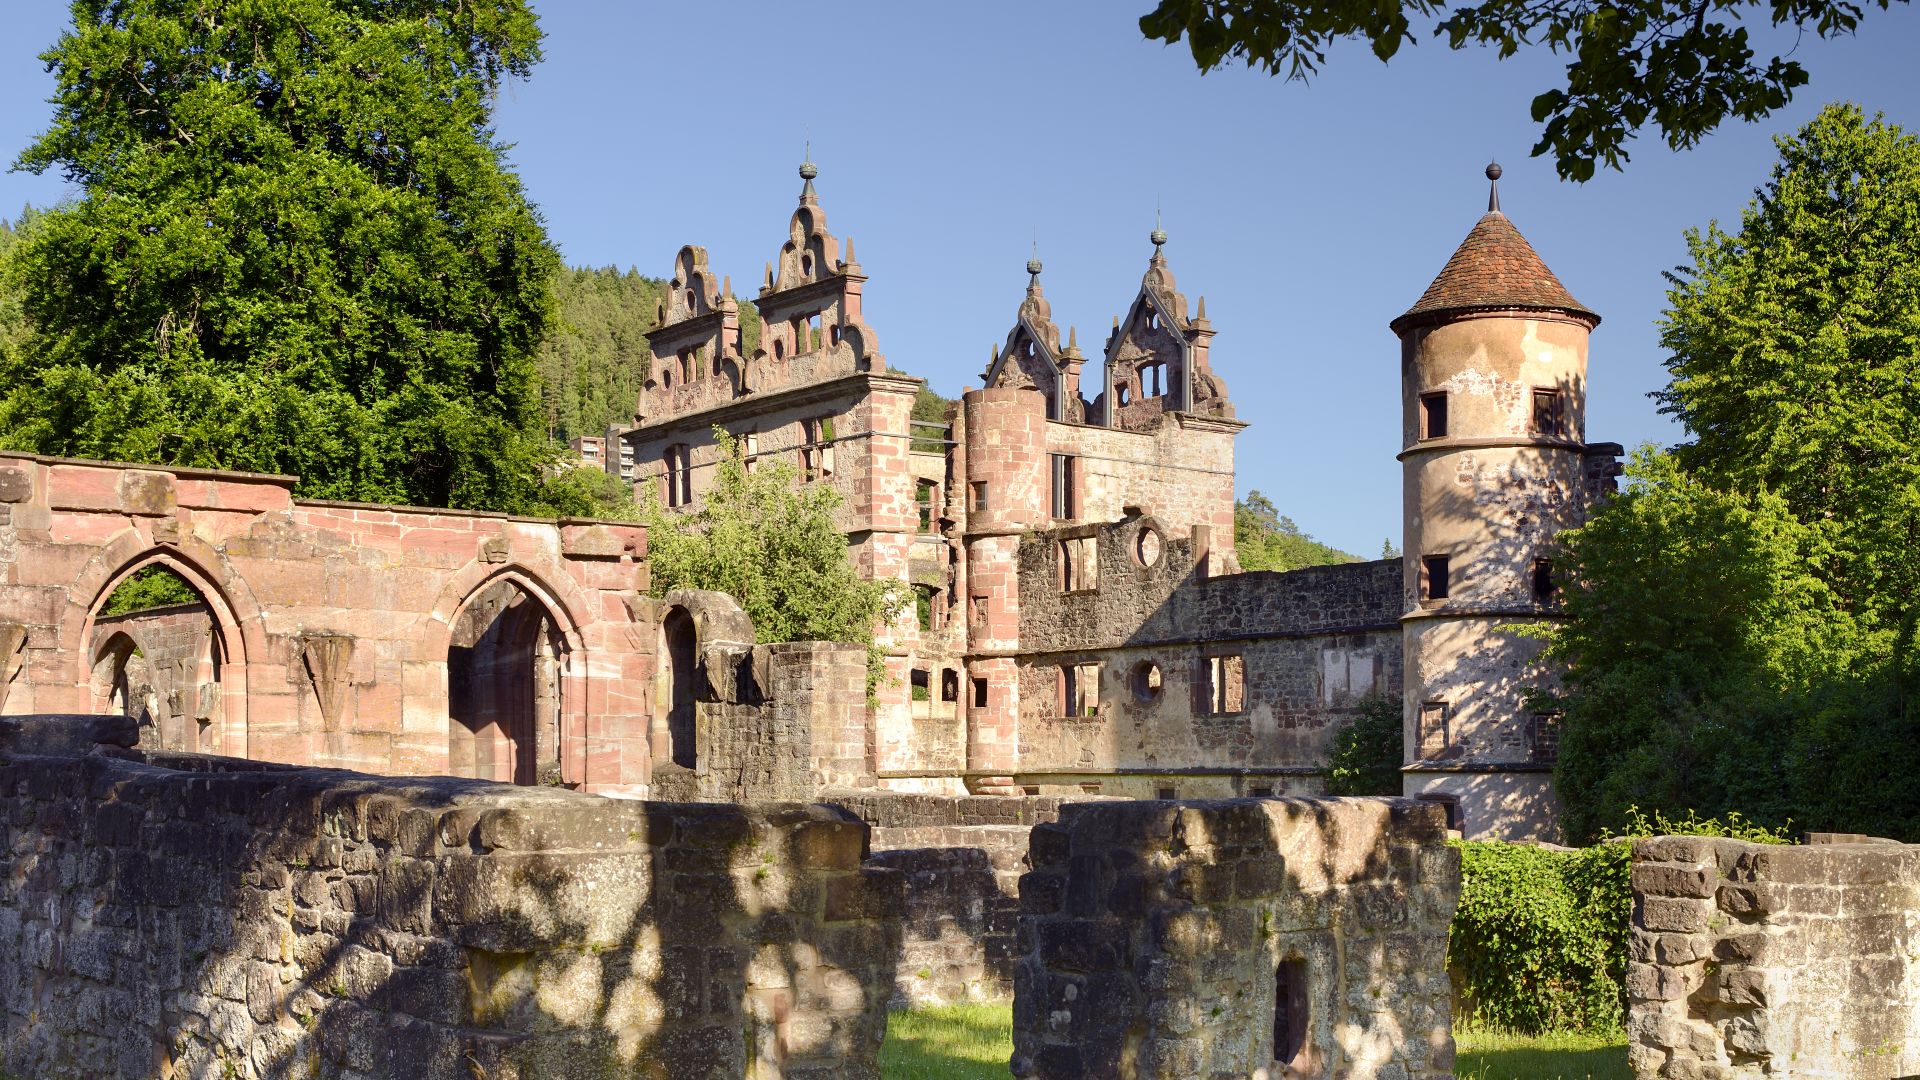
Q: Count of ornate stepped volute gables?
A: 4